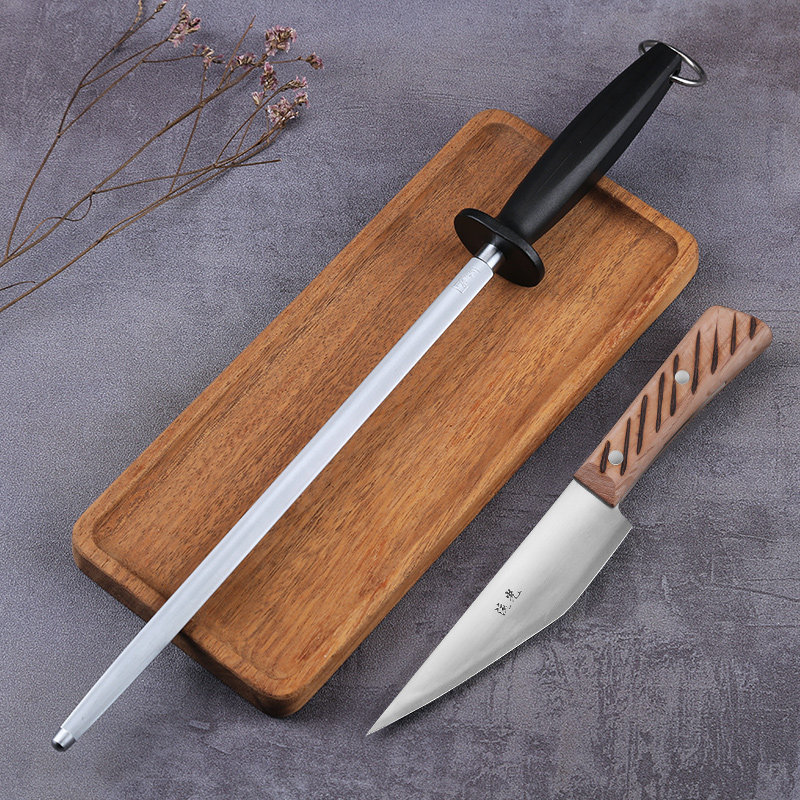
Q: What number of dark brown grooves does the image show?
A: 9